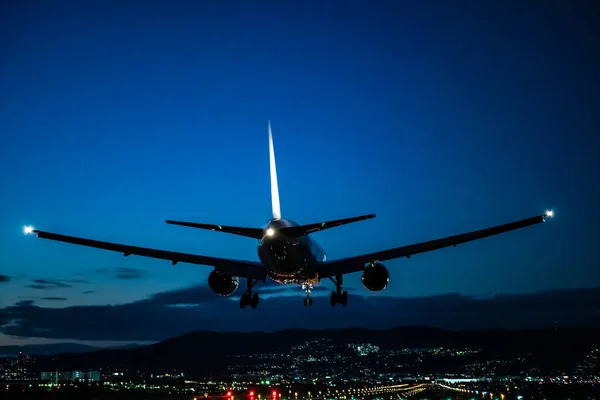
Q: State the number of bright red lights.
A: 3